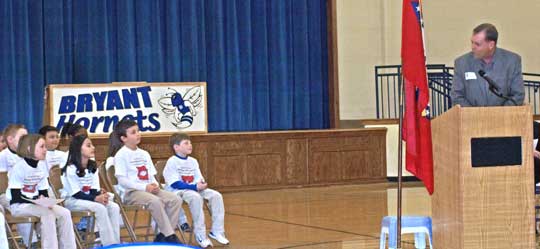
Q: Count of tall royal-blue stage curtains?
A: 1